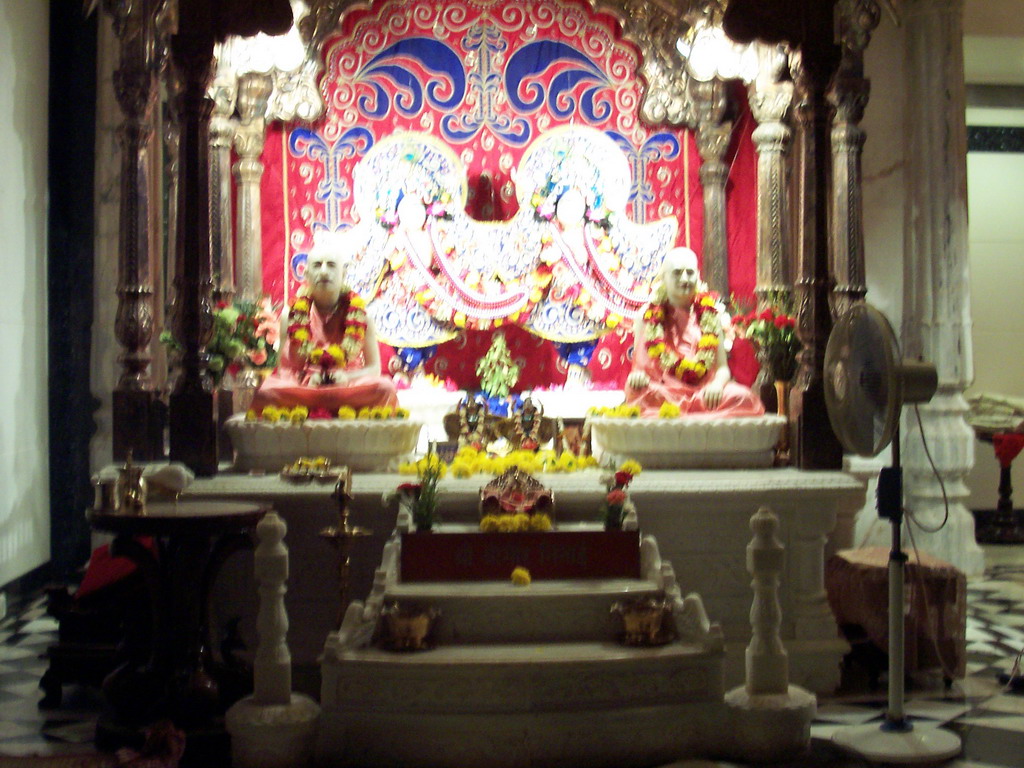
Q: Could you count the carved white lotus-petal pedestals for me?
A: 2